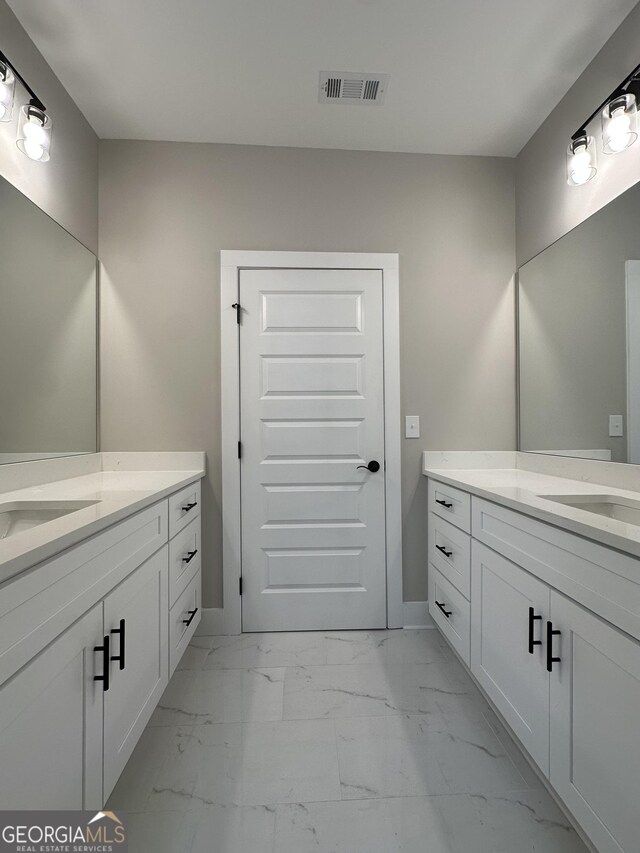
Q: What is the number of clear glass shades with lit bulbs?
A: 4